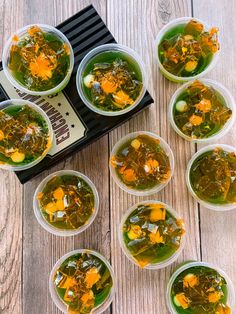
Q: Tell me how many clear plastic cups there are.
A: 11